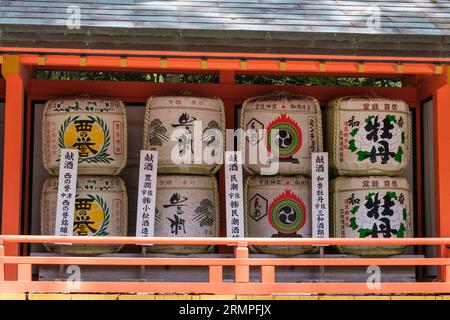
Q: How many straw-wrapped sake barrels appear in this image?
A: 8